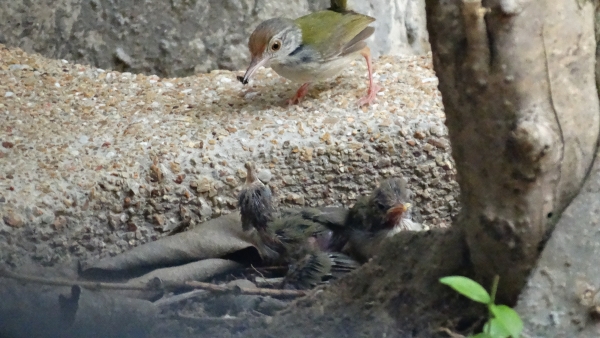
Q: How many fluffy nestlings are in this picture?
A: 2